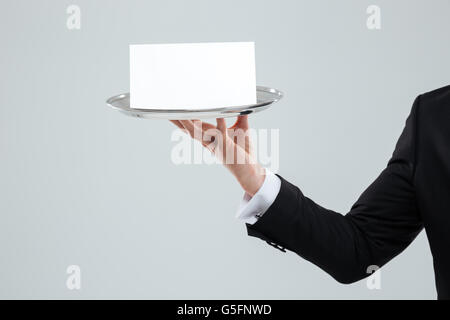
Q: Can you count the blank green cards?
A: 0